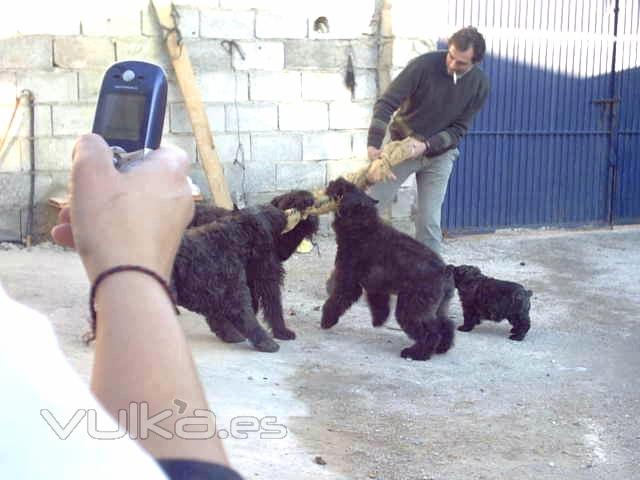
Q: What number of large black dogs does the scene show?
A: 3